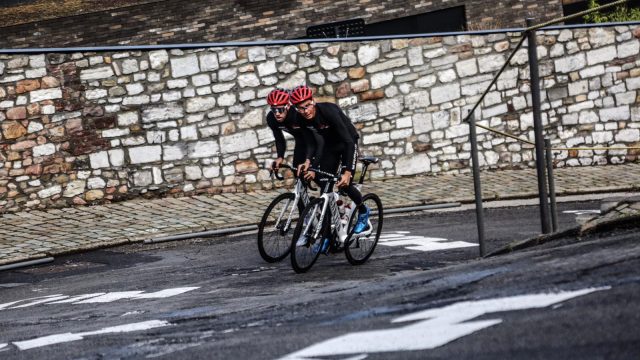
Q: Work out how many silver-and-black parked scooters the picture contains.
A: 0